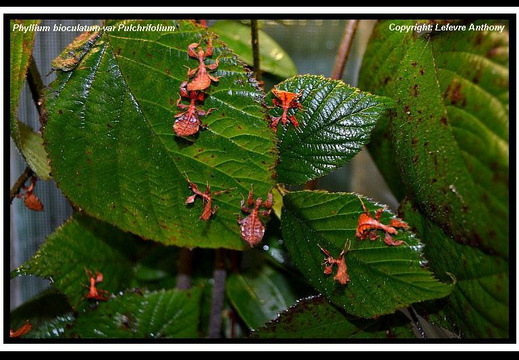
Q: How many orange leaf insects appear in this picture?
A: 10